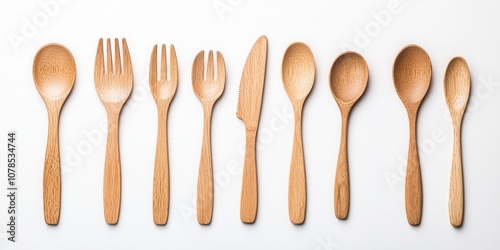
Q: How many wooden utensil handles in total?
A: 9